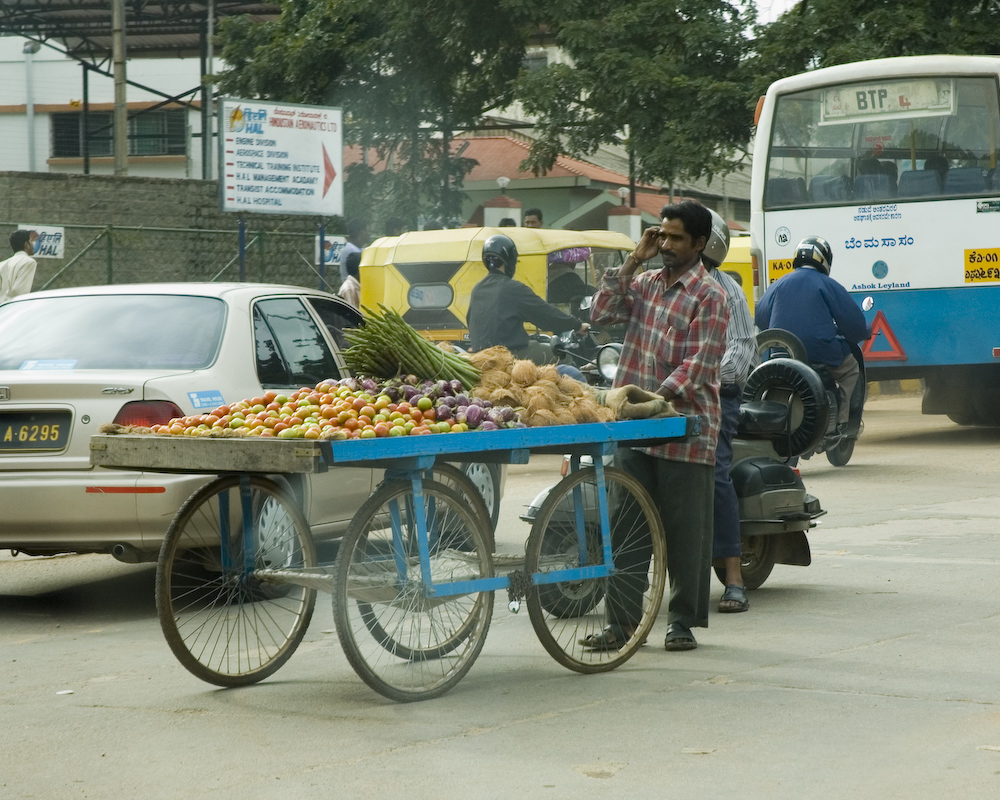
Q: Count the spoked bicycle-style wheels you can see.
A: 4